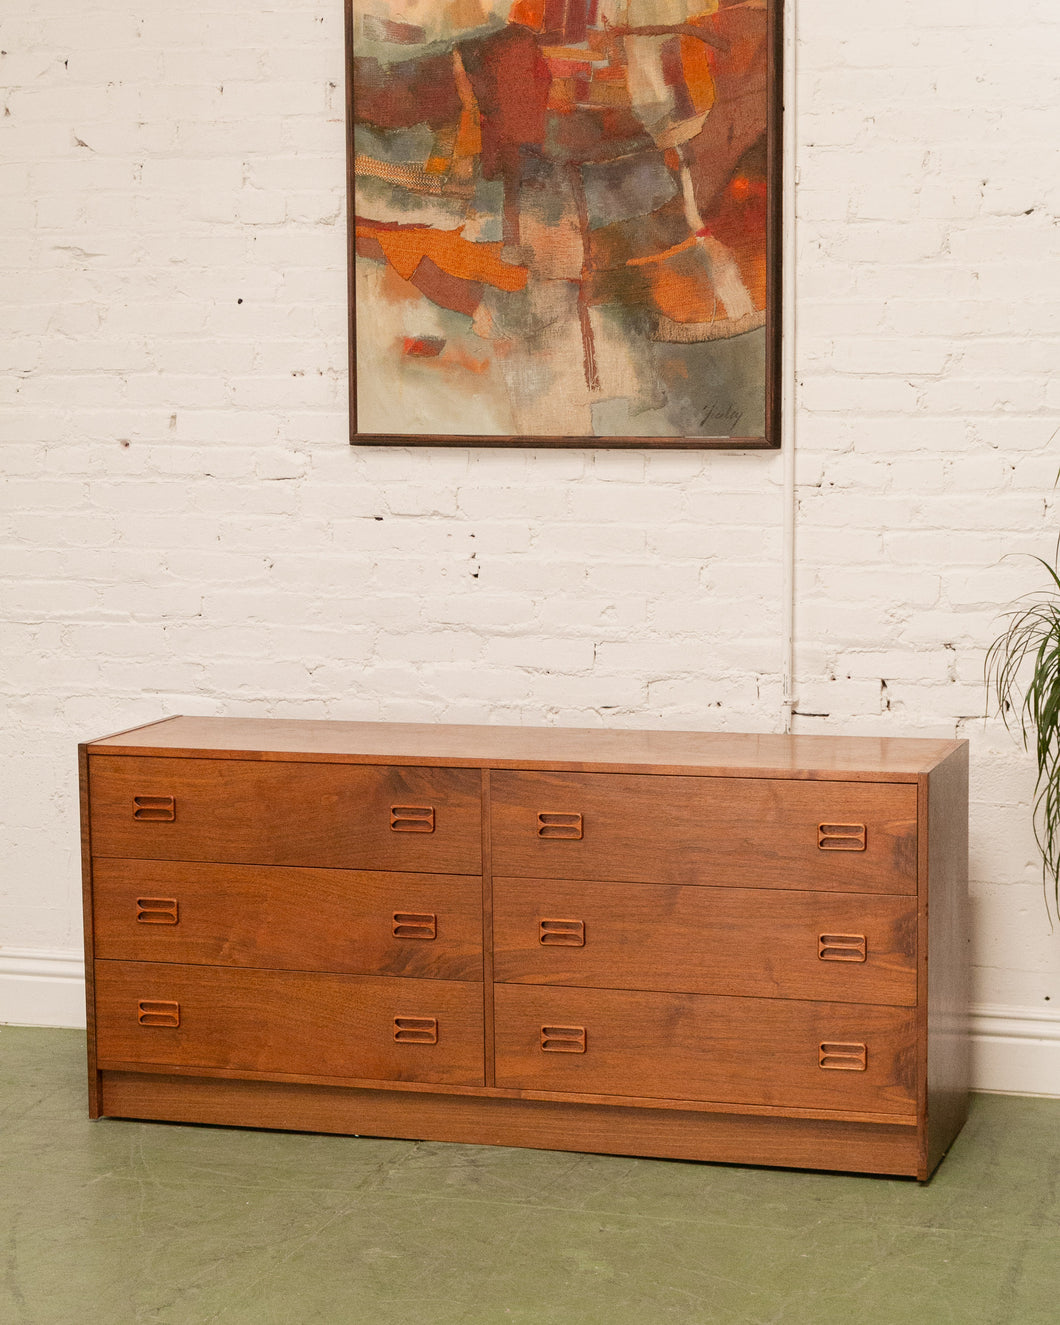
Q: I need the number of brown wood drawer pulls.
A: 12